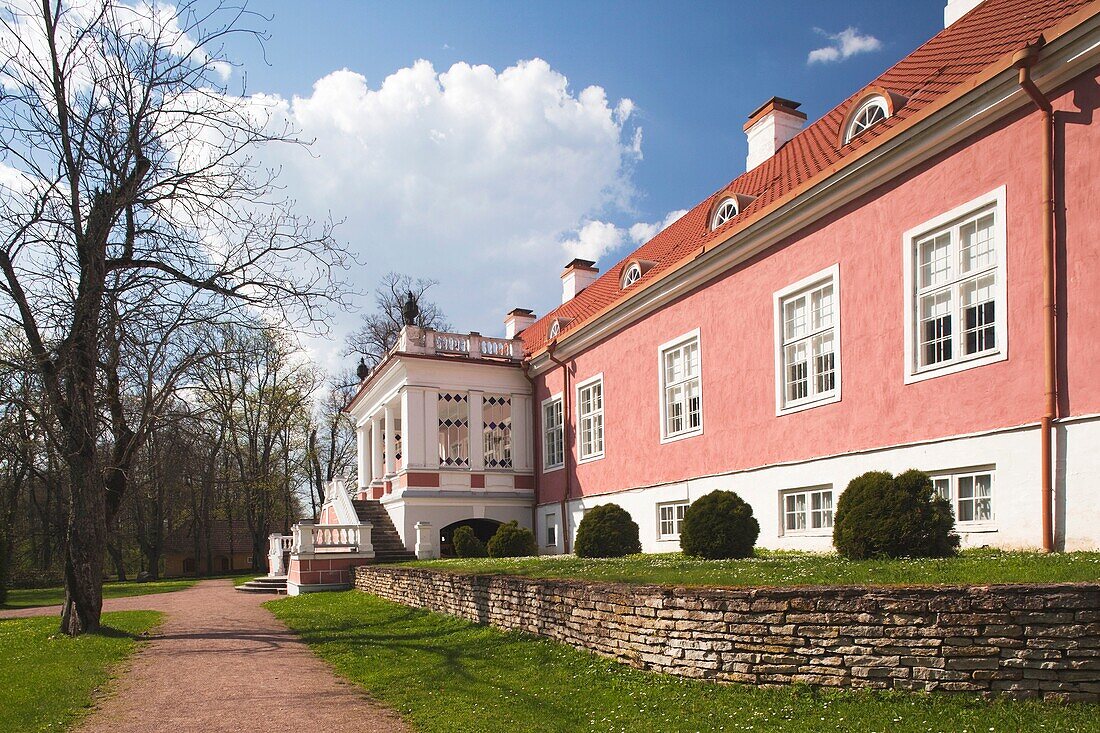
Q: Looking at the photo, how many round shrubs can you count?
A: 5